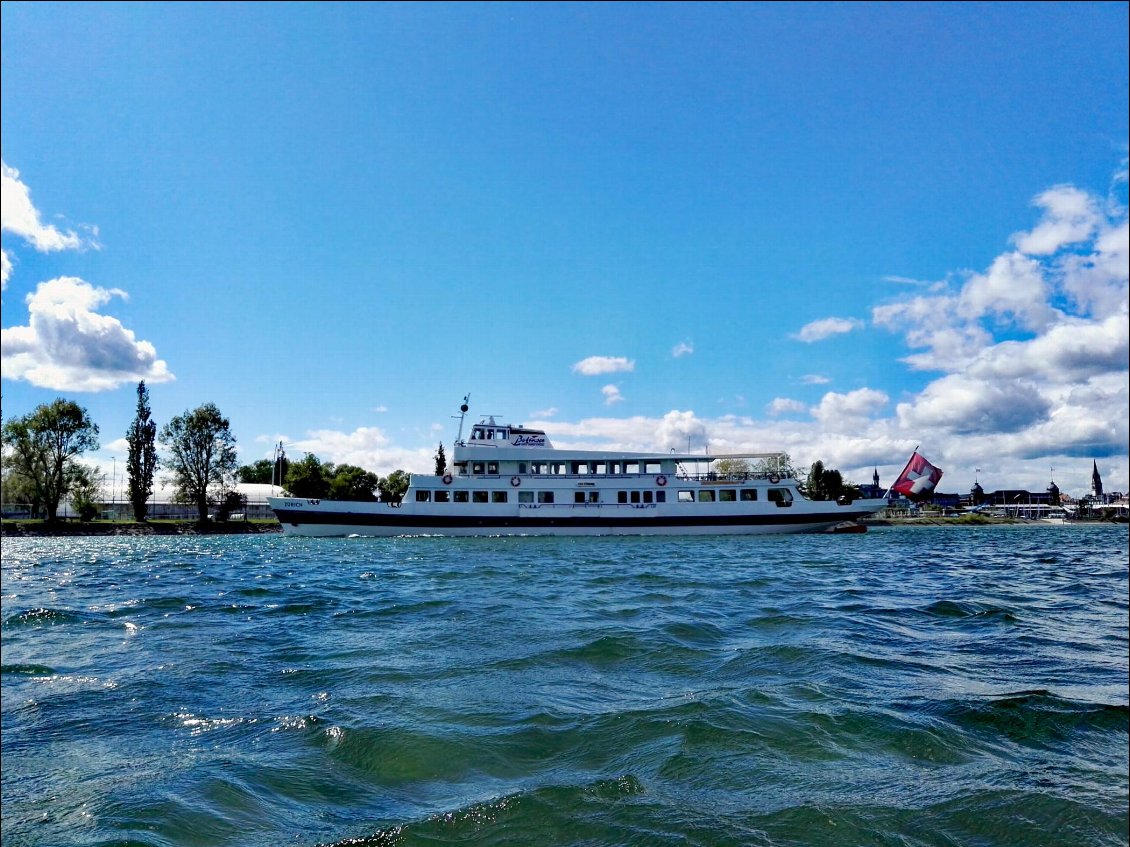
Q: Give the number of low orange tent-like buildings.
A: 0